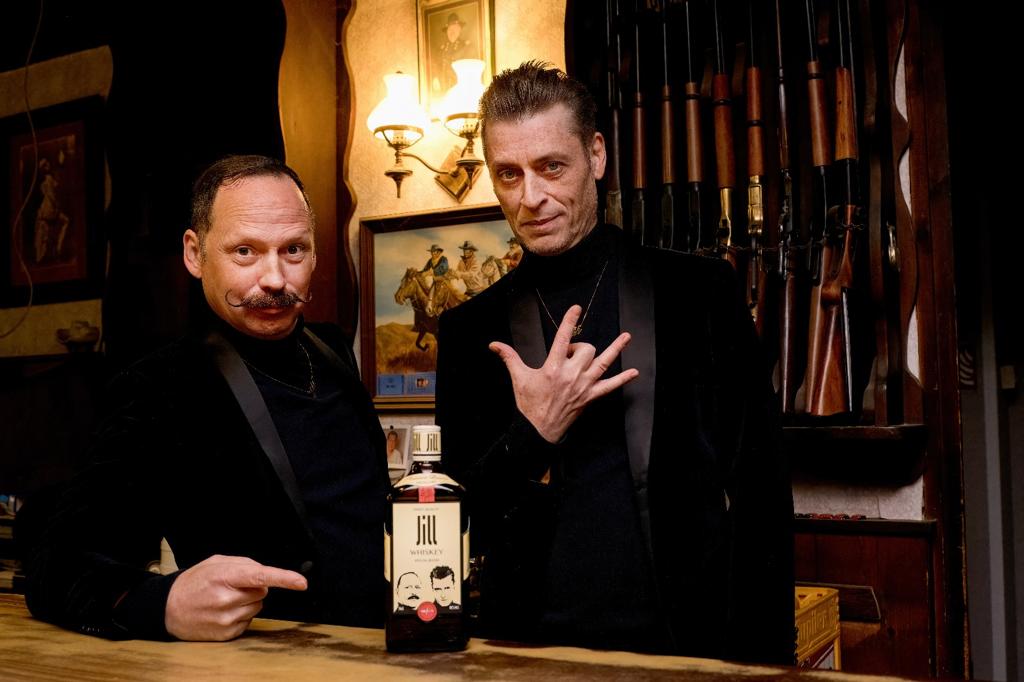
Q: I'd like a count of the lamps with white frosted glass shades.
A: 2